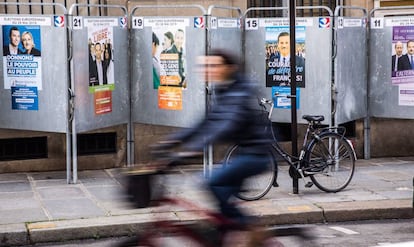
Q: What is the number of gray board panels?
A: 7